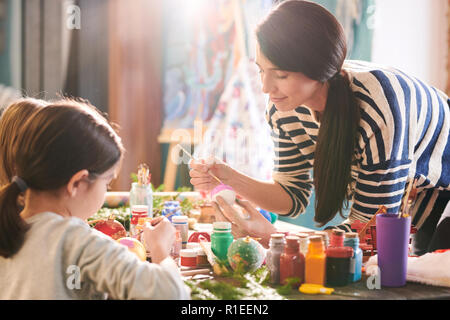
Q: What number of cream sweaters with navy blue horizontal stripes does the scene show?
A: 1